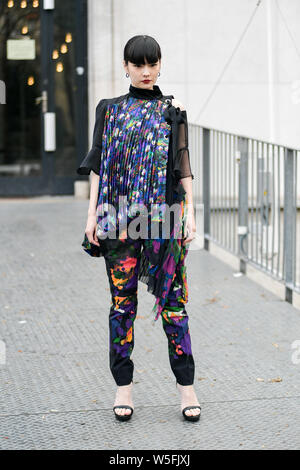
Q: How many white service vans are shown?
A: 0